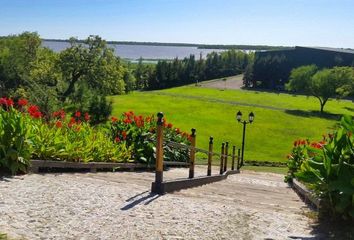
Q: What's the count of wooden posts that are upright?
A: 7